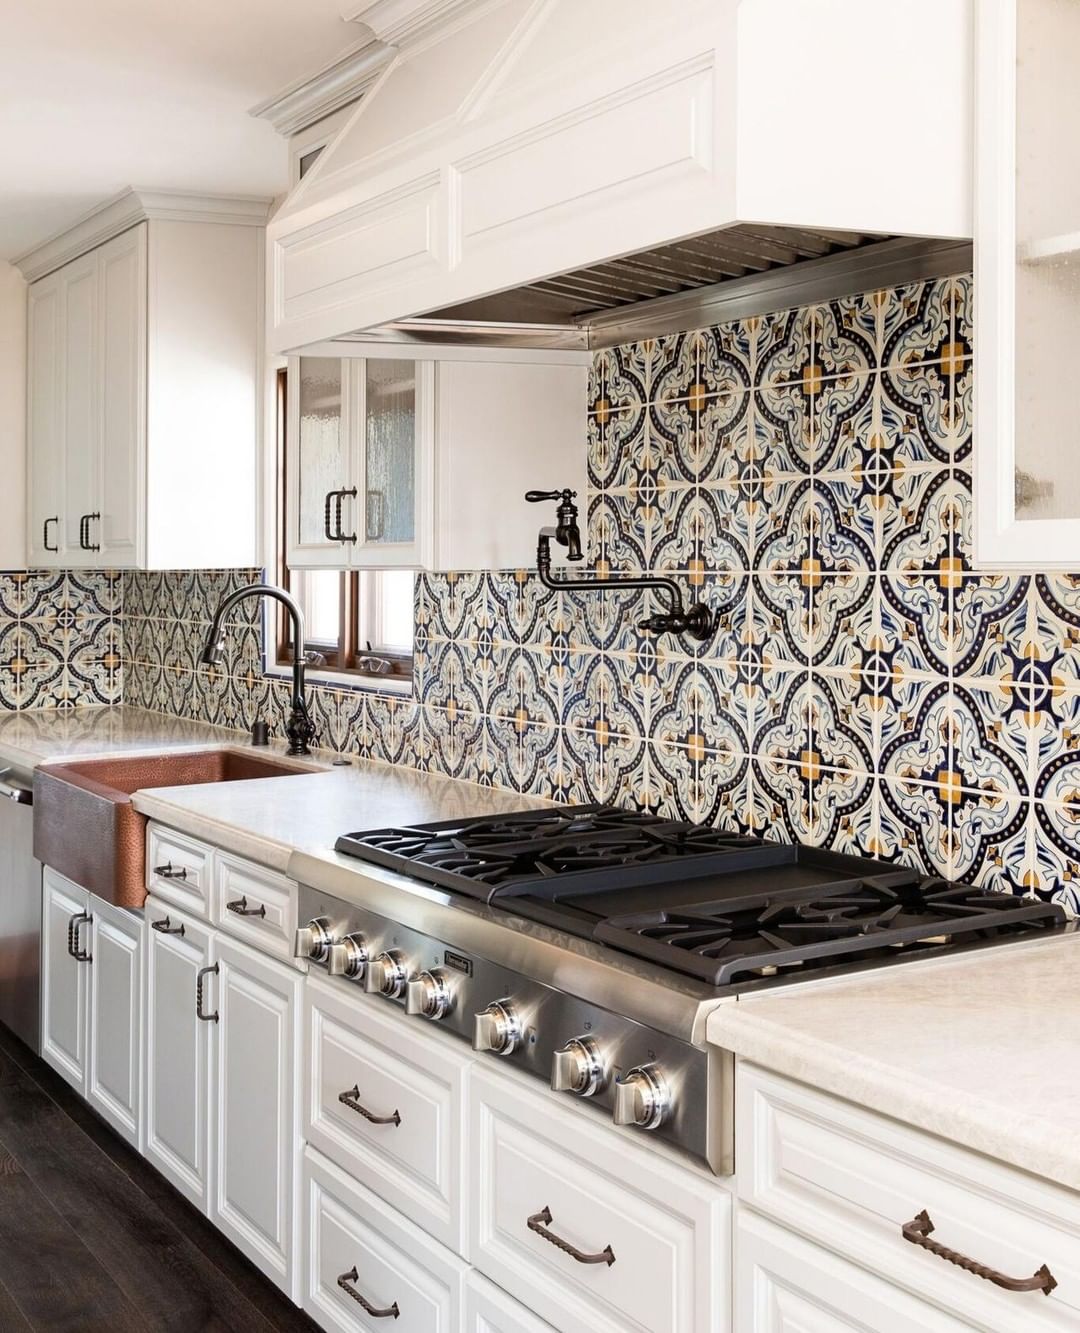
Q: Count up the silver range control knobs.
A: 7